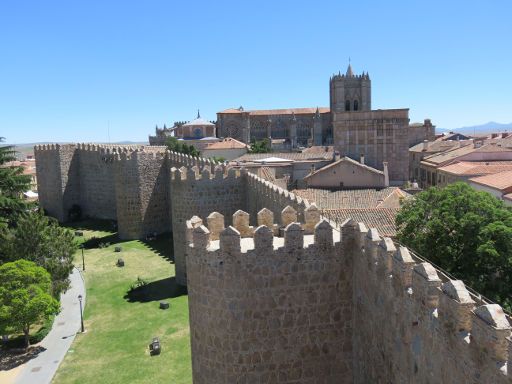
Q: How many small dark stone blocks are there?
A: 5